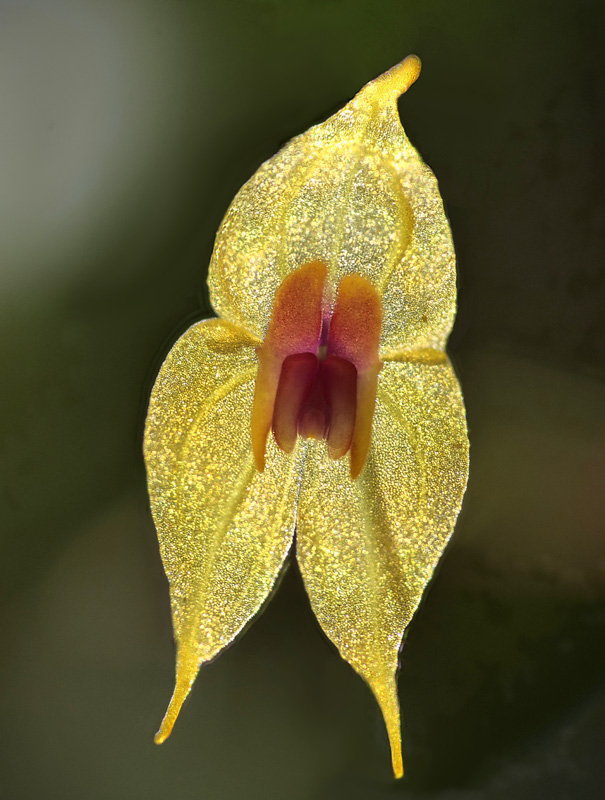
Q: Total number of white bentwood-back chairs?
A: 0